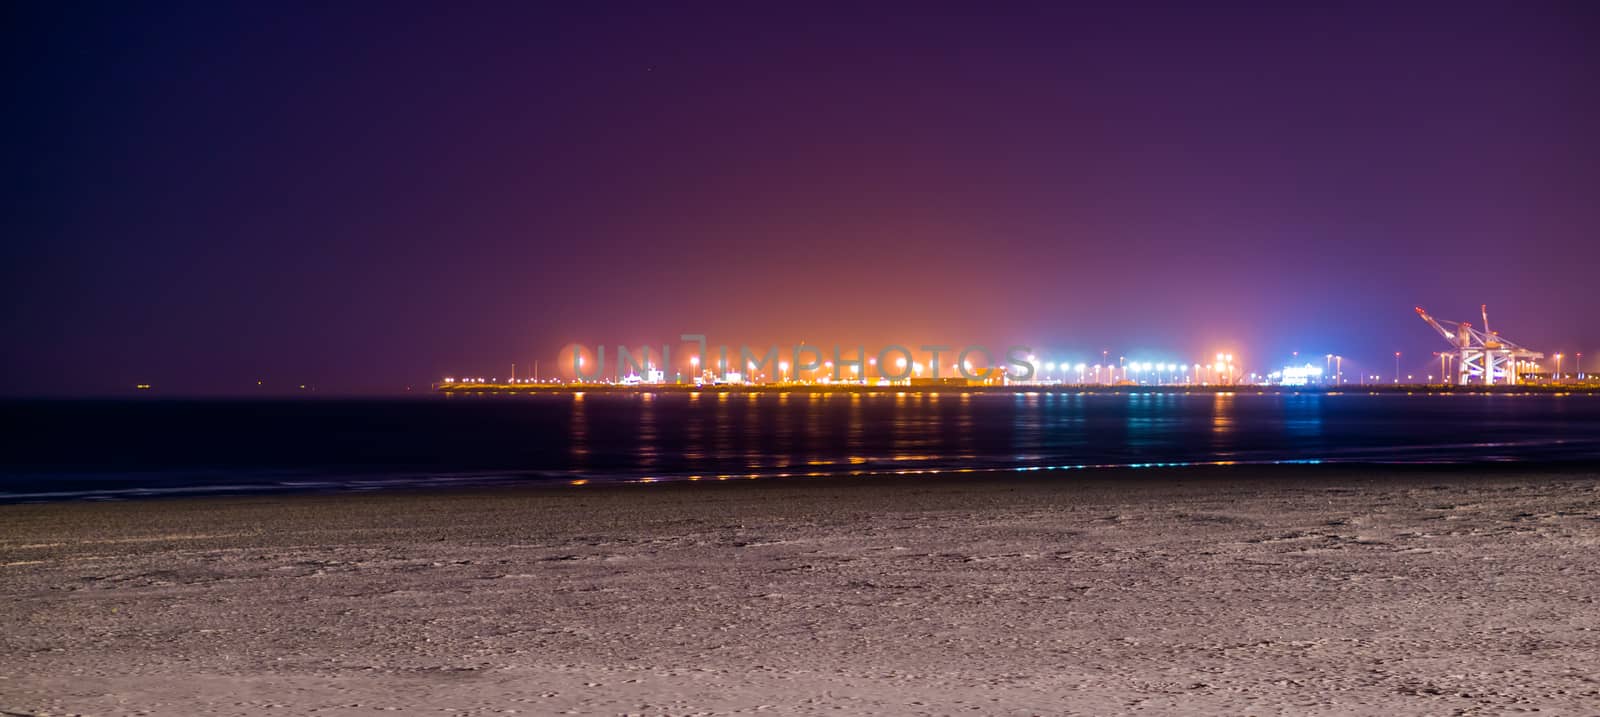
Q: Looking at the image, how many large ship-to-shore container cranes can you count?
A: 2